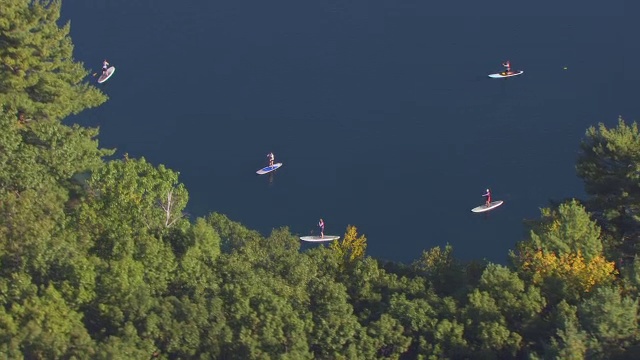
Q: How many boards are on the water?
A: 5